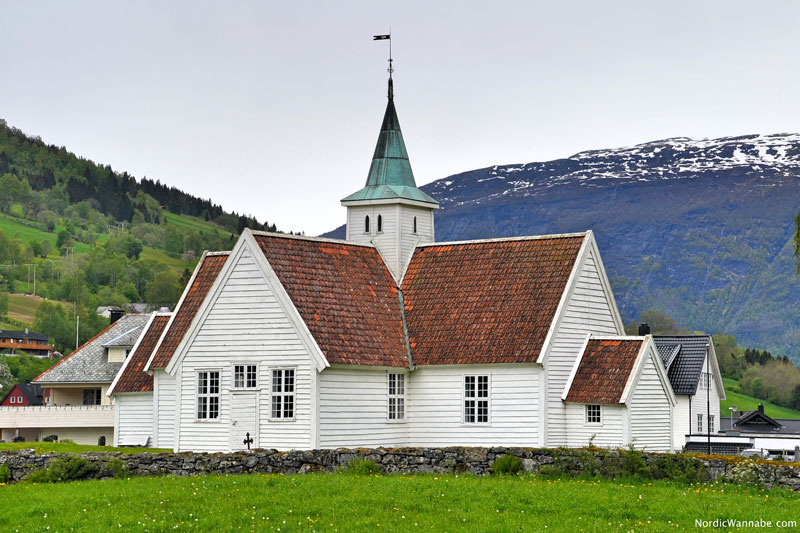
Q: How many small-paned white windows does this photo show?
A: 6